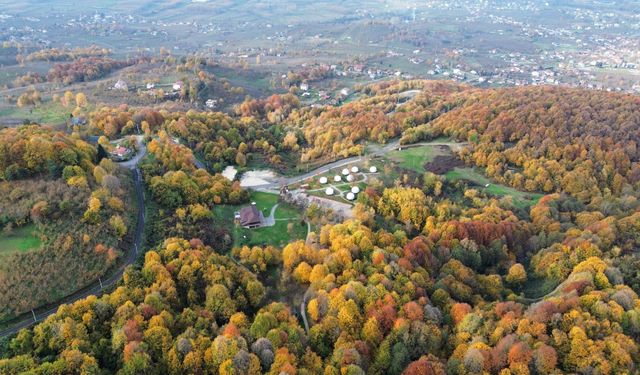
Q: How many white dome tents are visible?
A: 9